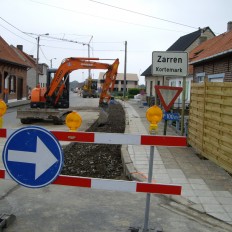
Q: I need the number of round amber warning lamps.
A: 3